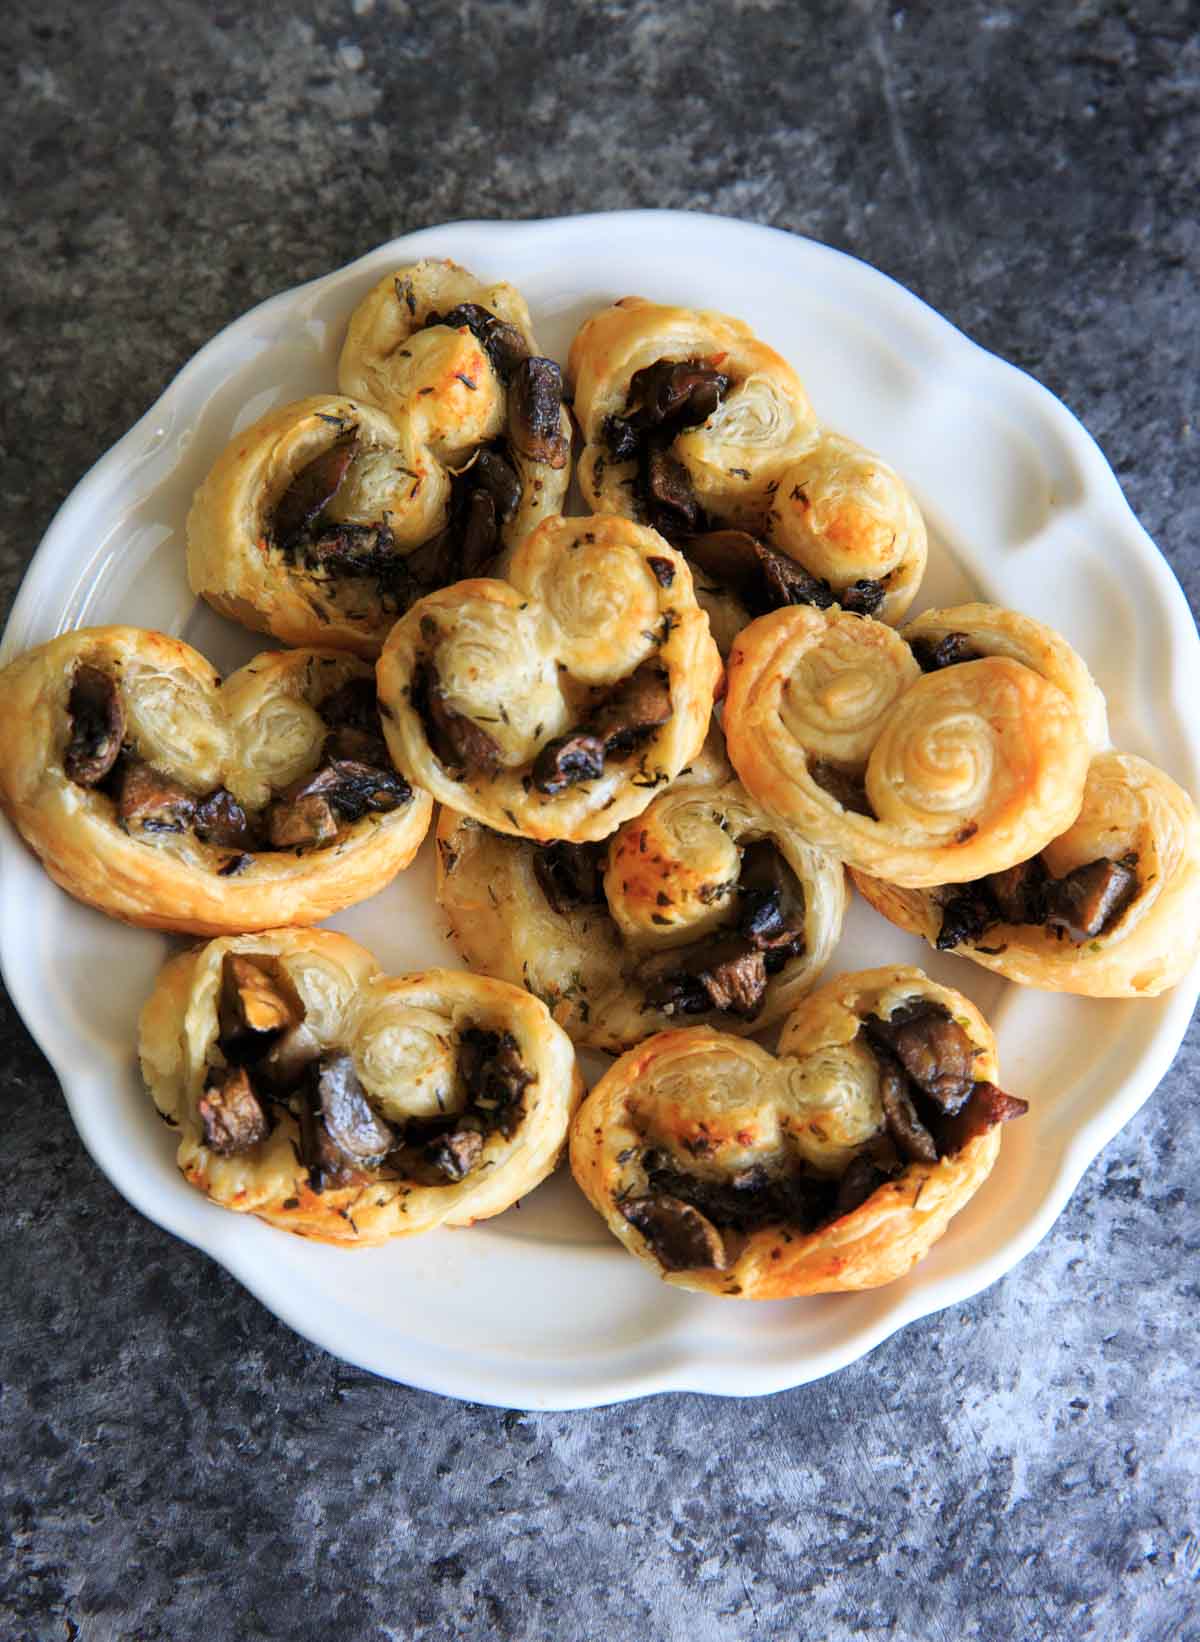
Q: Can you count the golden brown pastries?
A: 9